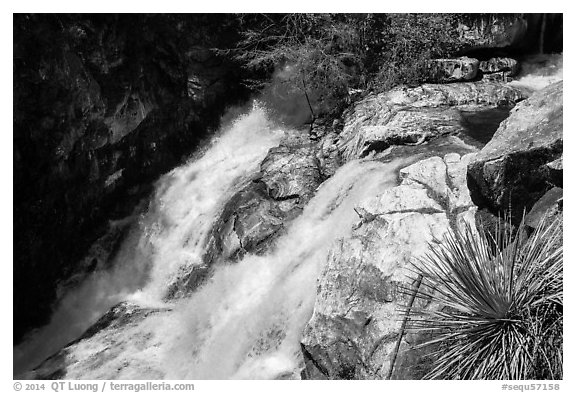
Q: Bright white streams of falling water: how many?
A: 2